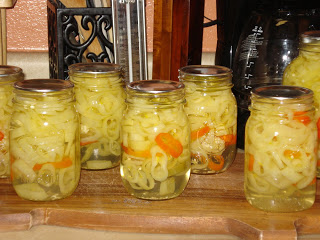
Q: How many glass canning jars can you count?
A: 7